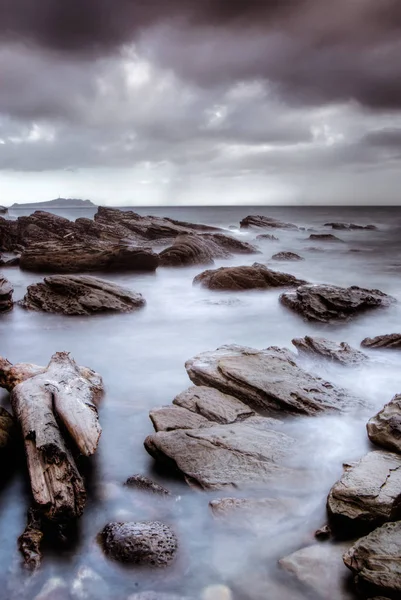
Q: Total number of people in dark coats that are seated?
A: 0